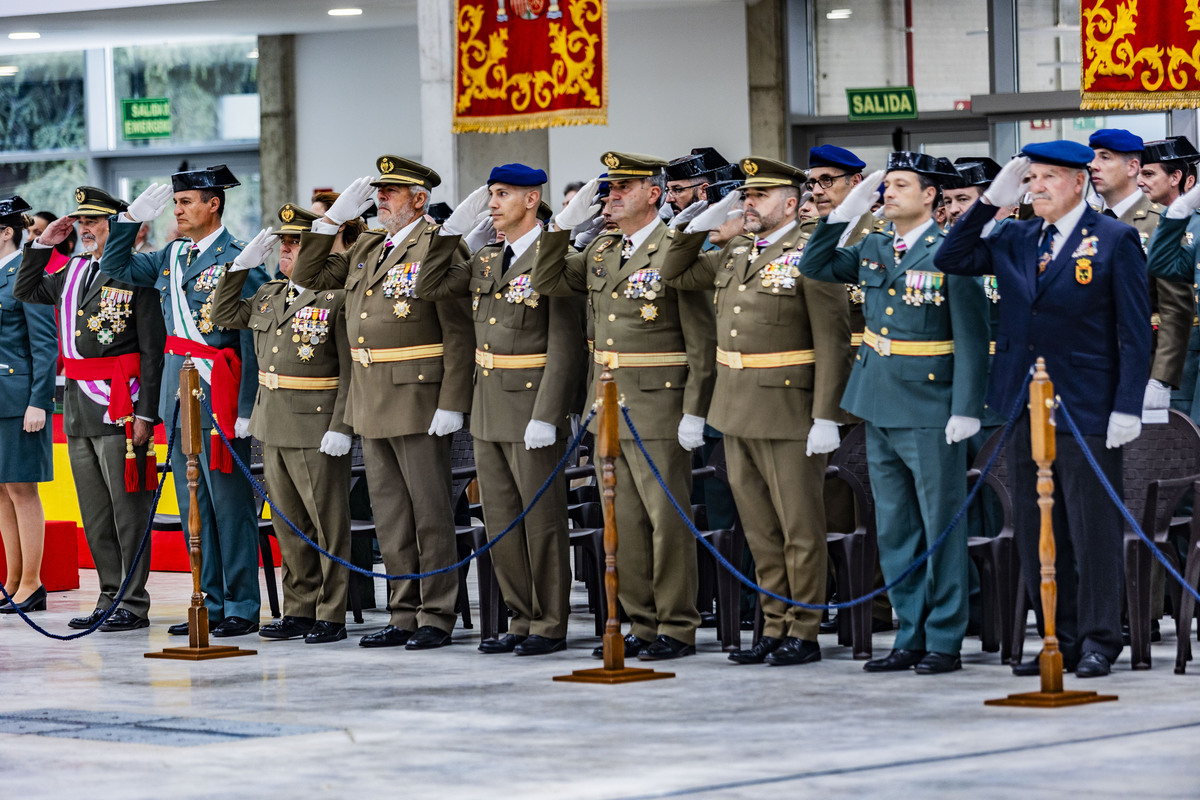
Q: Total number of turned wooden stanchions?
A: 3